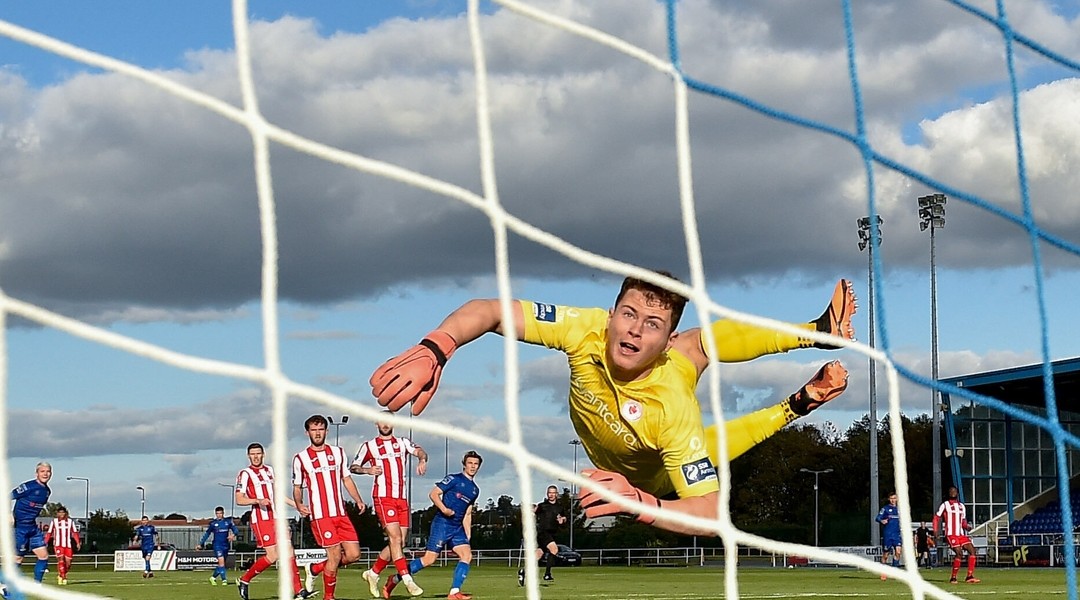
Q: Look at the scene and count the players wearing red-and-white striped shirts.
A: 5